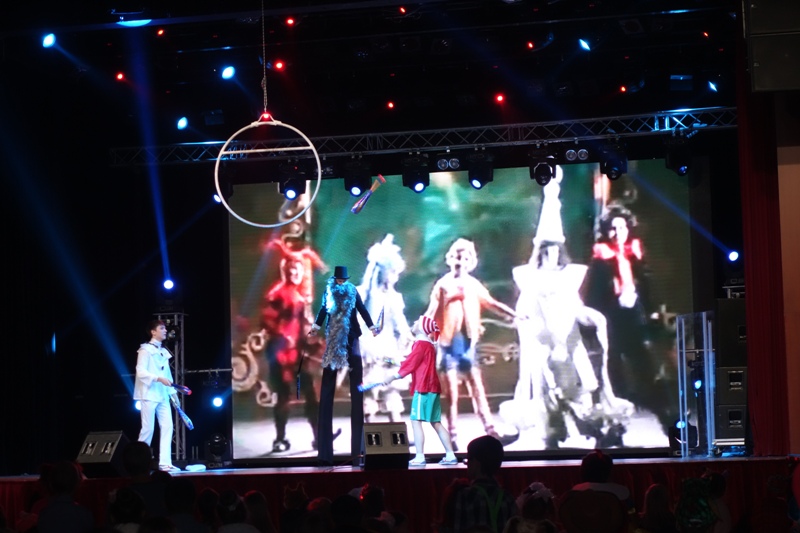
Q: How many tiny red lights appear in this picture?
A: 11